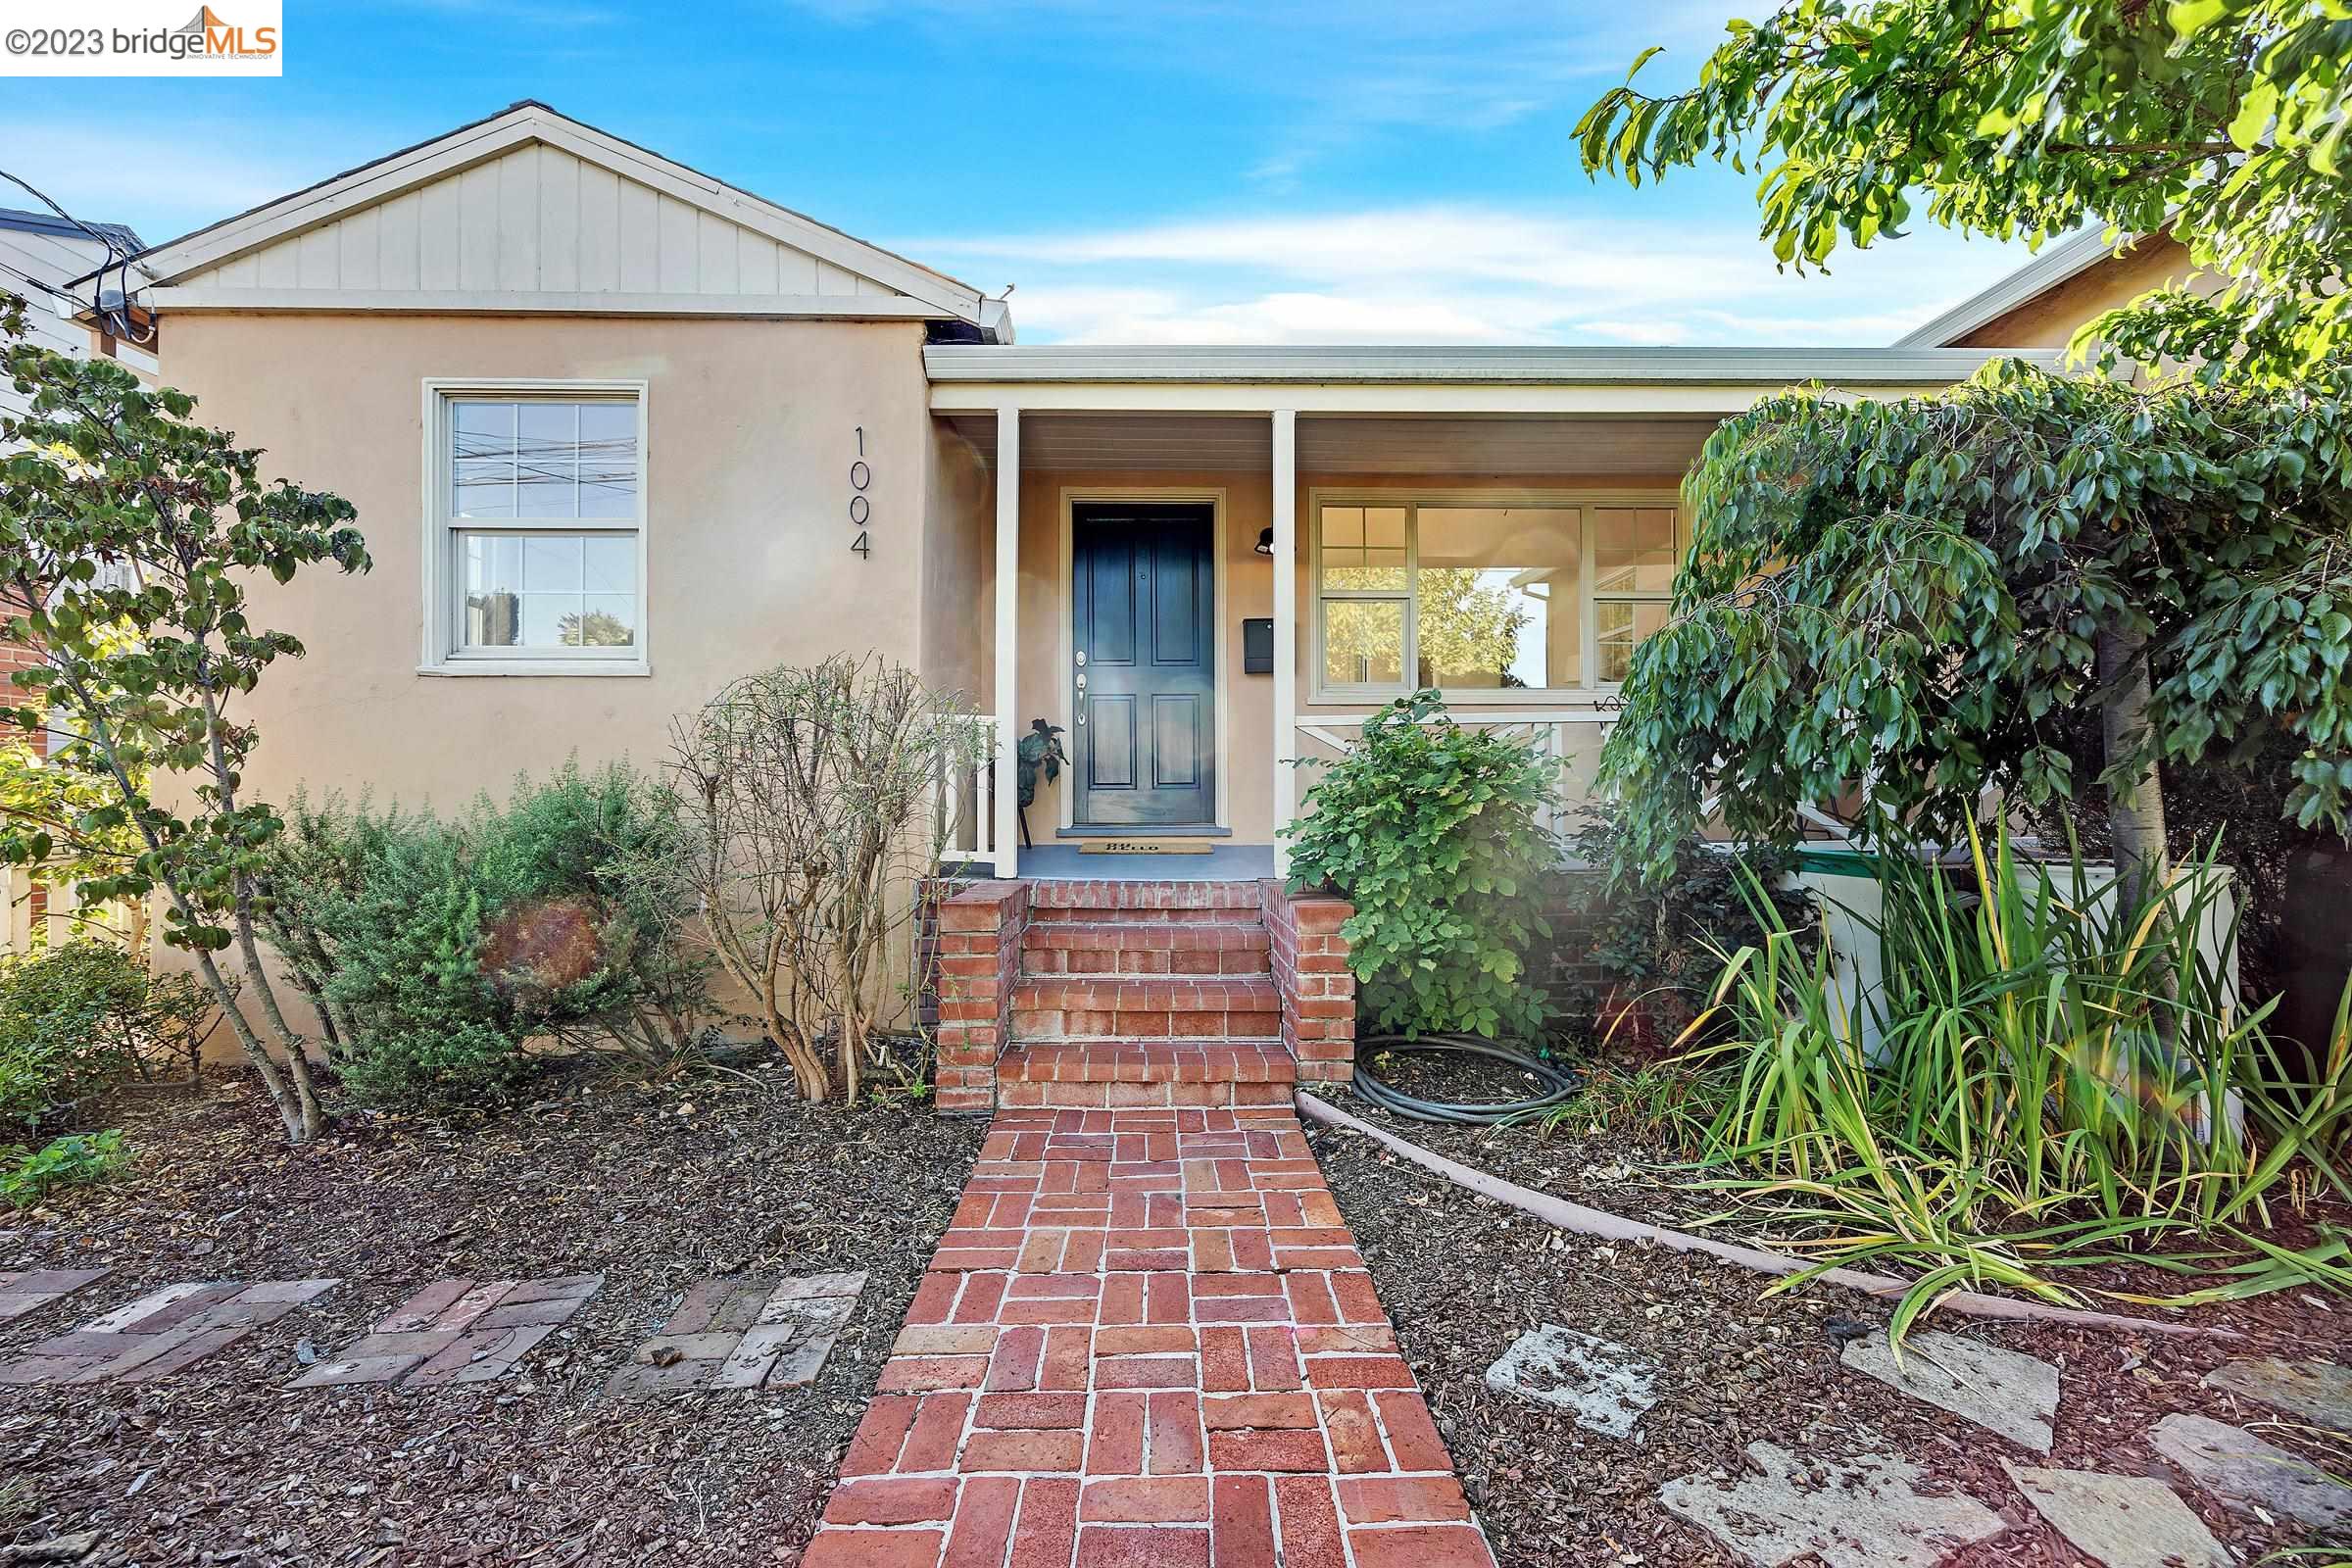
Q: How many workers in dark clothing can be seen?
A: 0